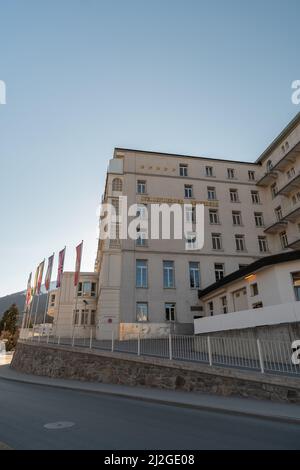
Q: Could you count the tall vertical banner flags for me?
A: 6